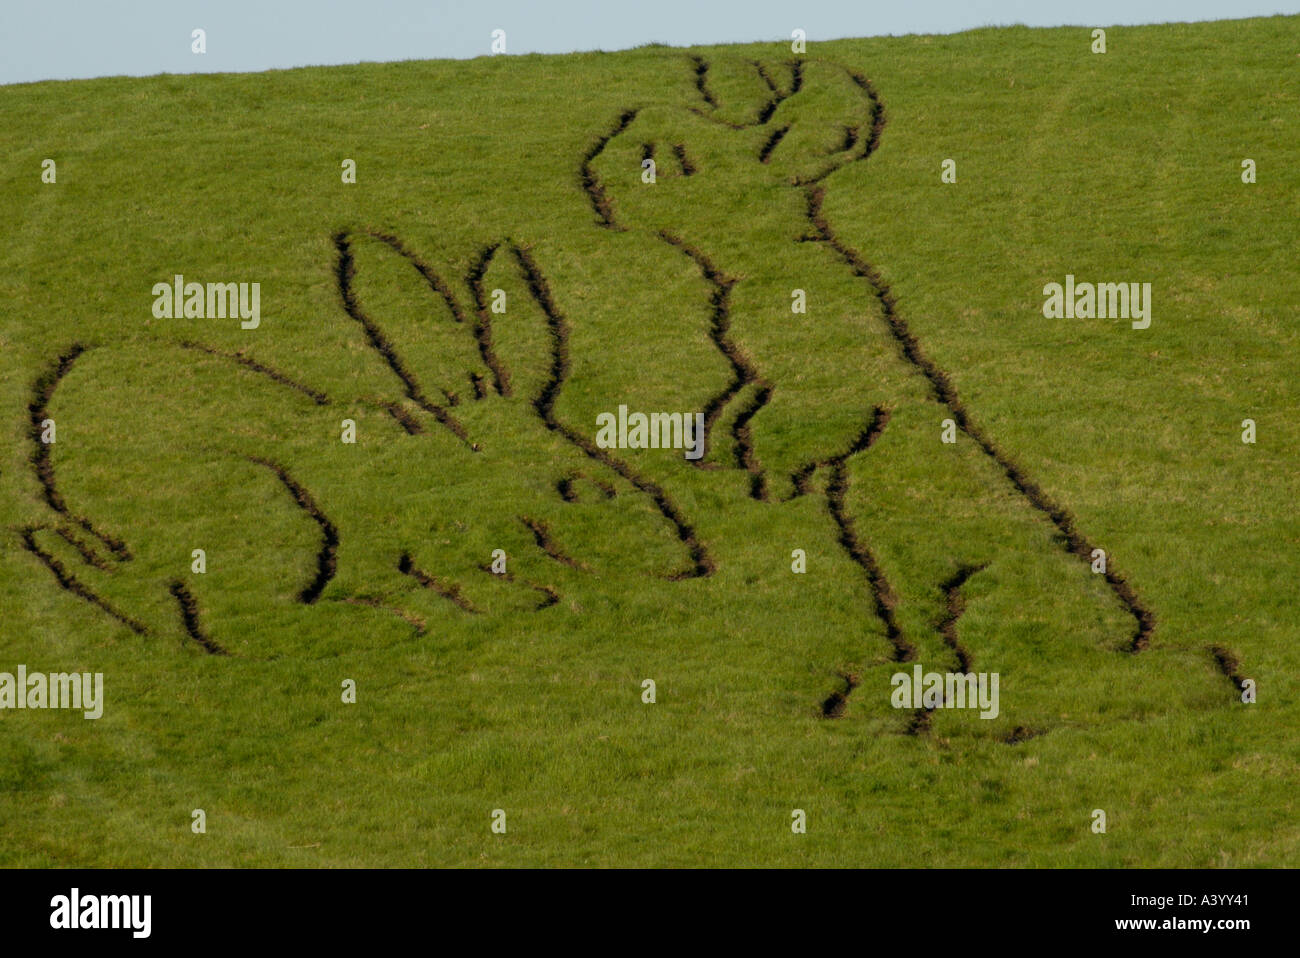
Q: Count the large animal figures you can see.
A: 2